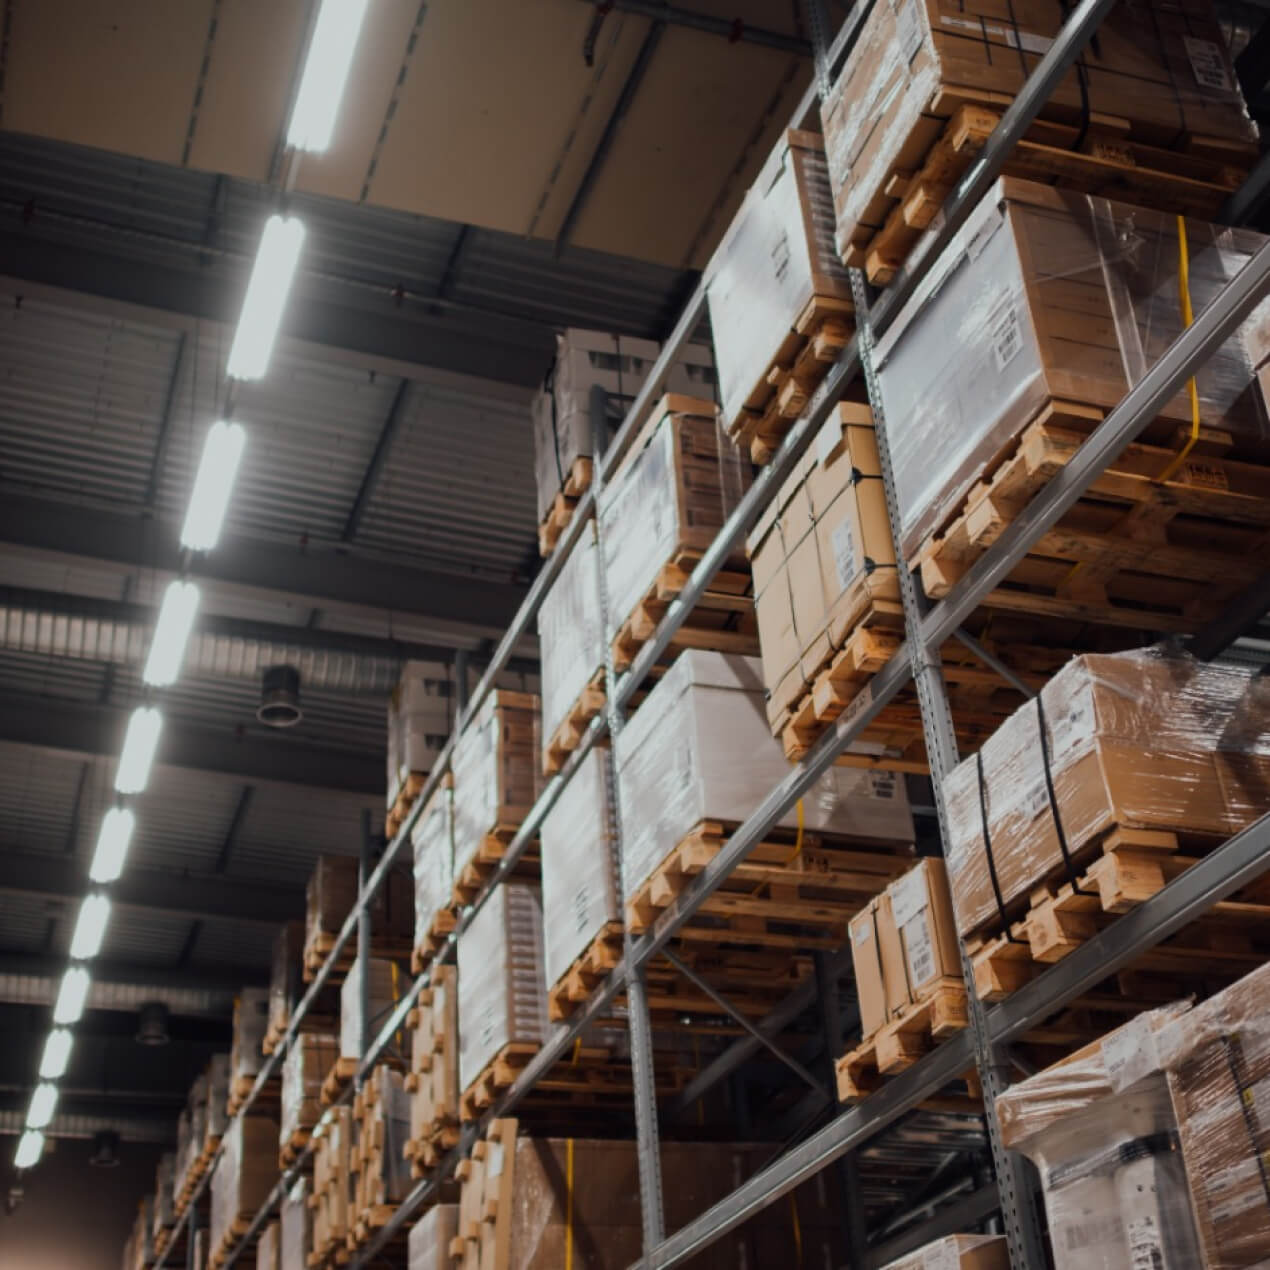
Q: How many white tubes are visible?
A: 11